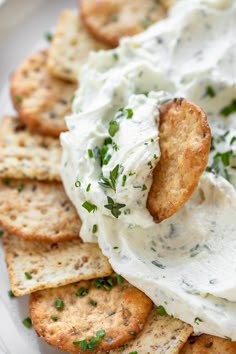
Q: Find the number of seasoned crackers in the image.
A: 10